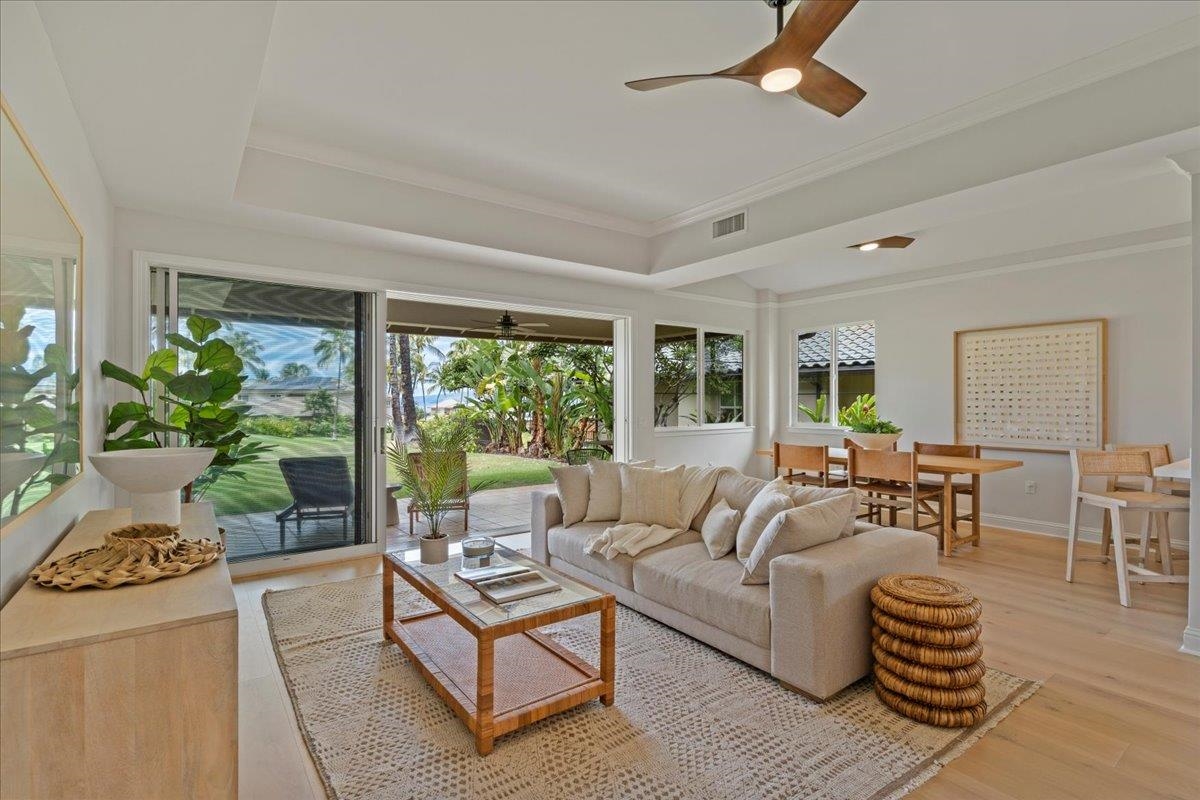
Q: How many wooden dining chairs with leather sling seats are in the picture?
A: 4